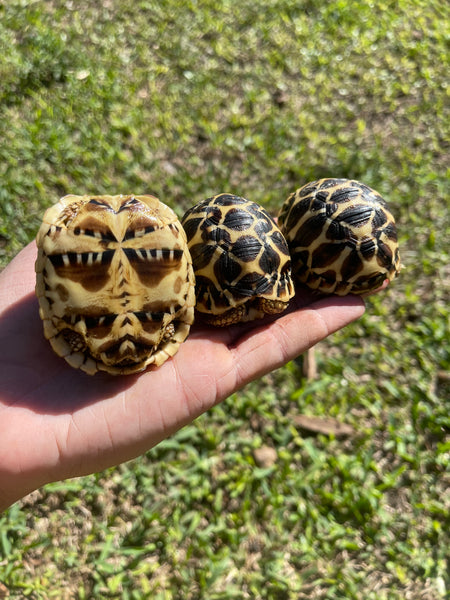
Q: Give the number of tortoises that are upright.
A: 2